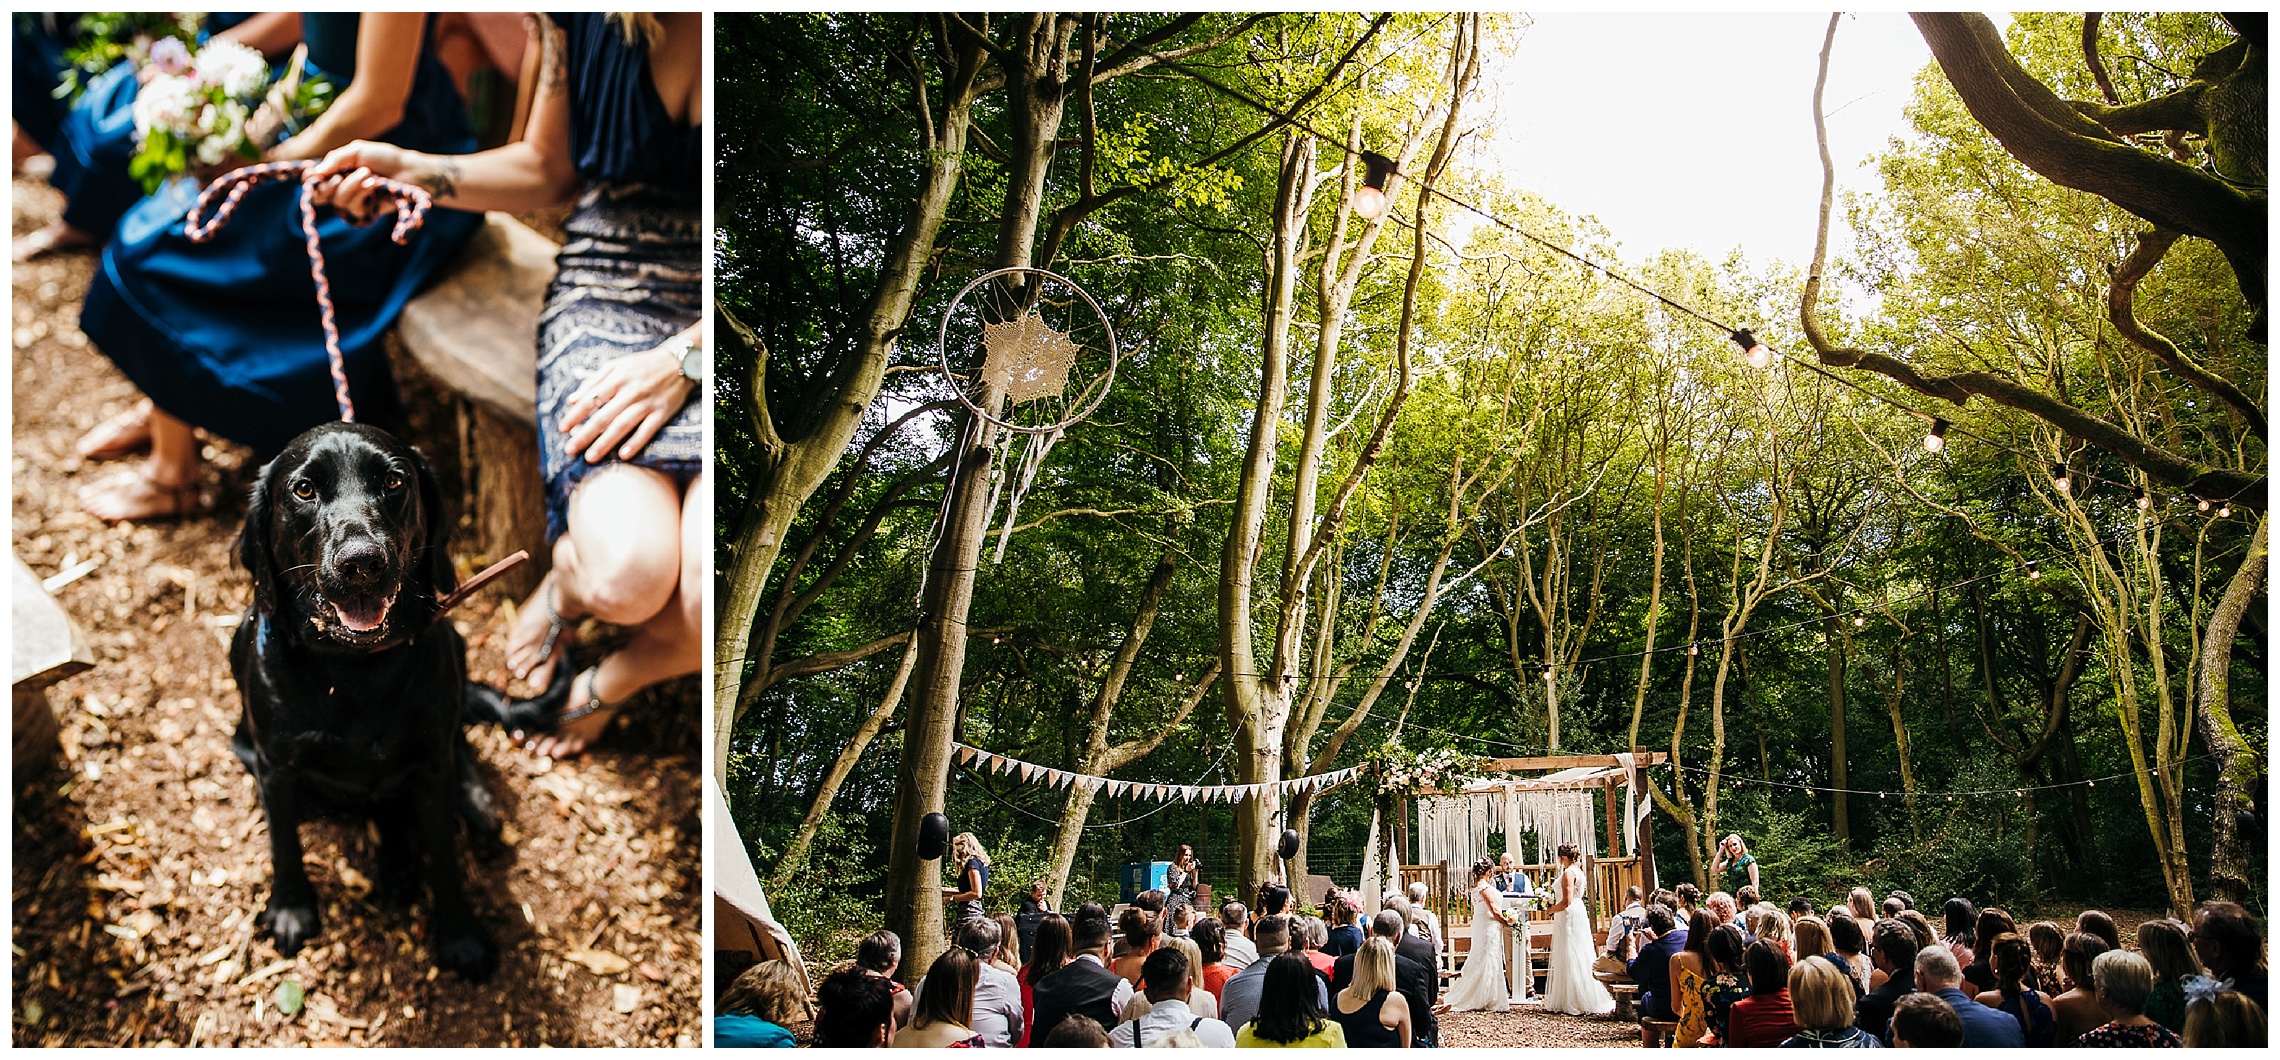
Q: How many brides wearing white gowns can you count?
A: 2